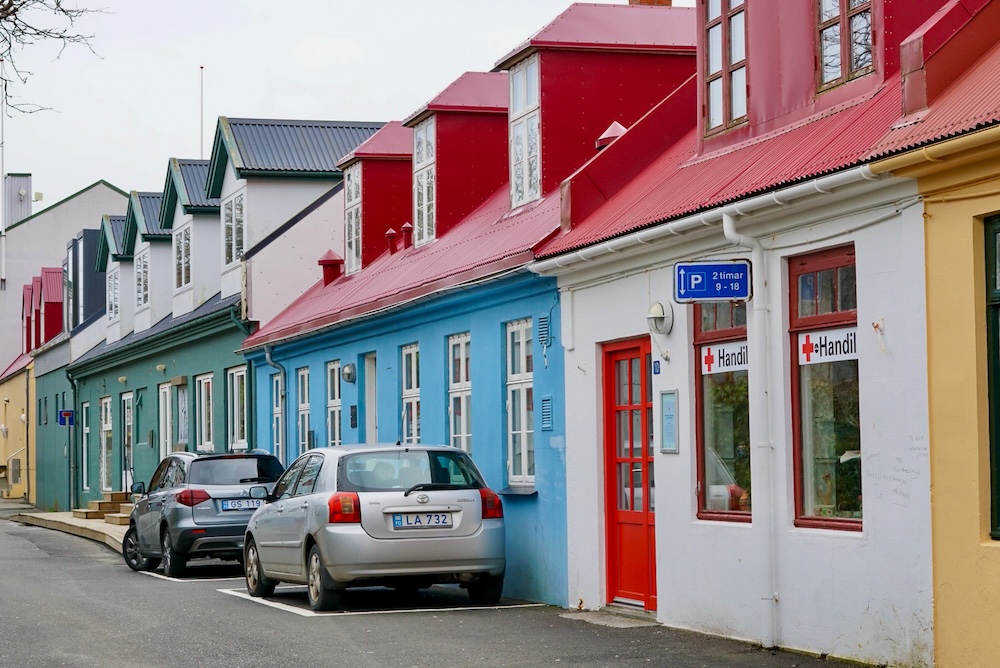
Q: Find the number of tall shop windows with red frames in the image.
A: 2